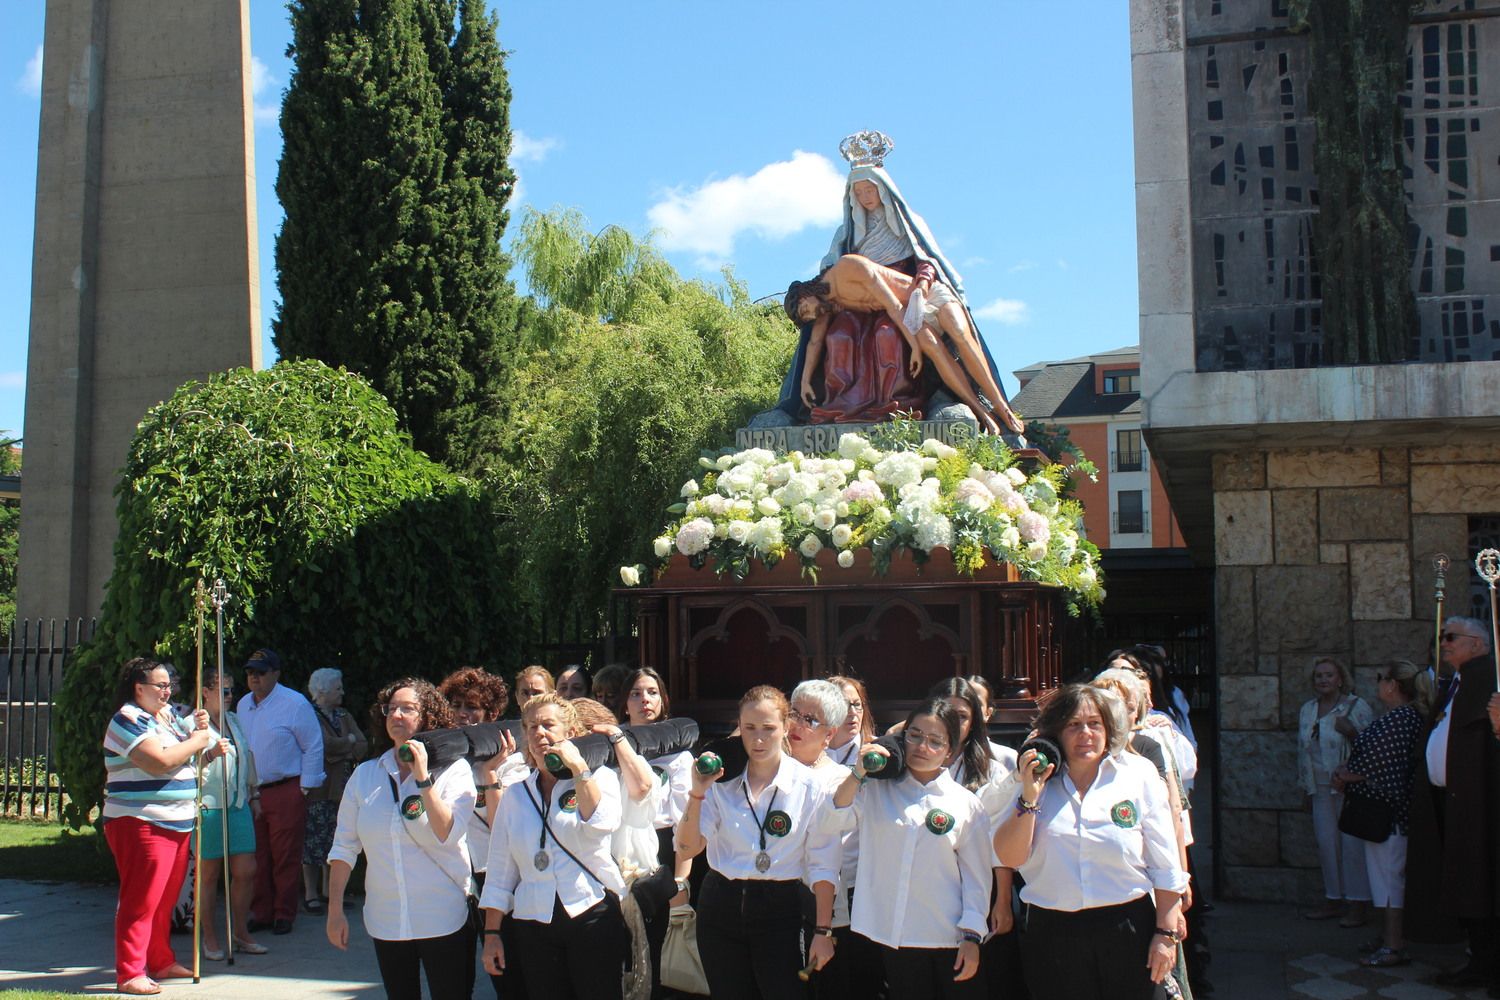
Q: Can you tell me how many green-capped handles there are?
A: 5